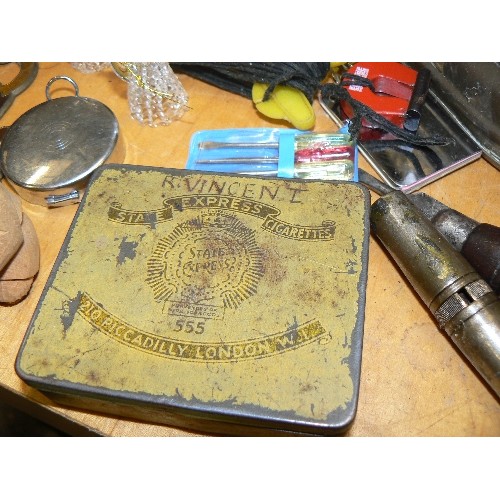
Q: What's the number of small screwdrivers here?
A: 3